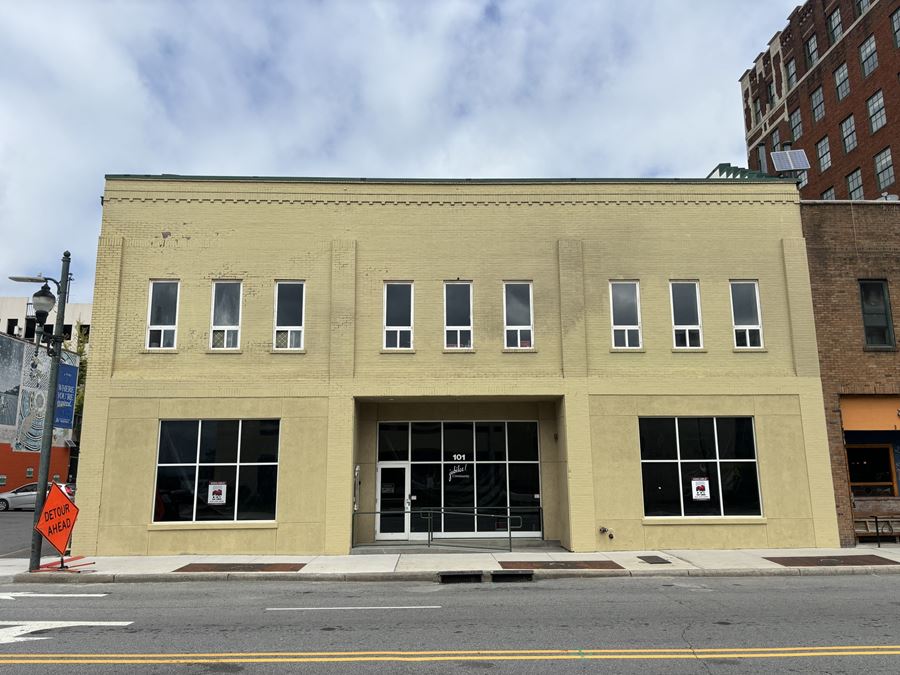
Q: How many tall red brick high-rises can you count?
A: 1